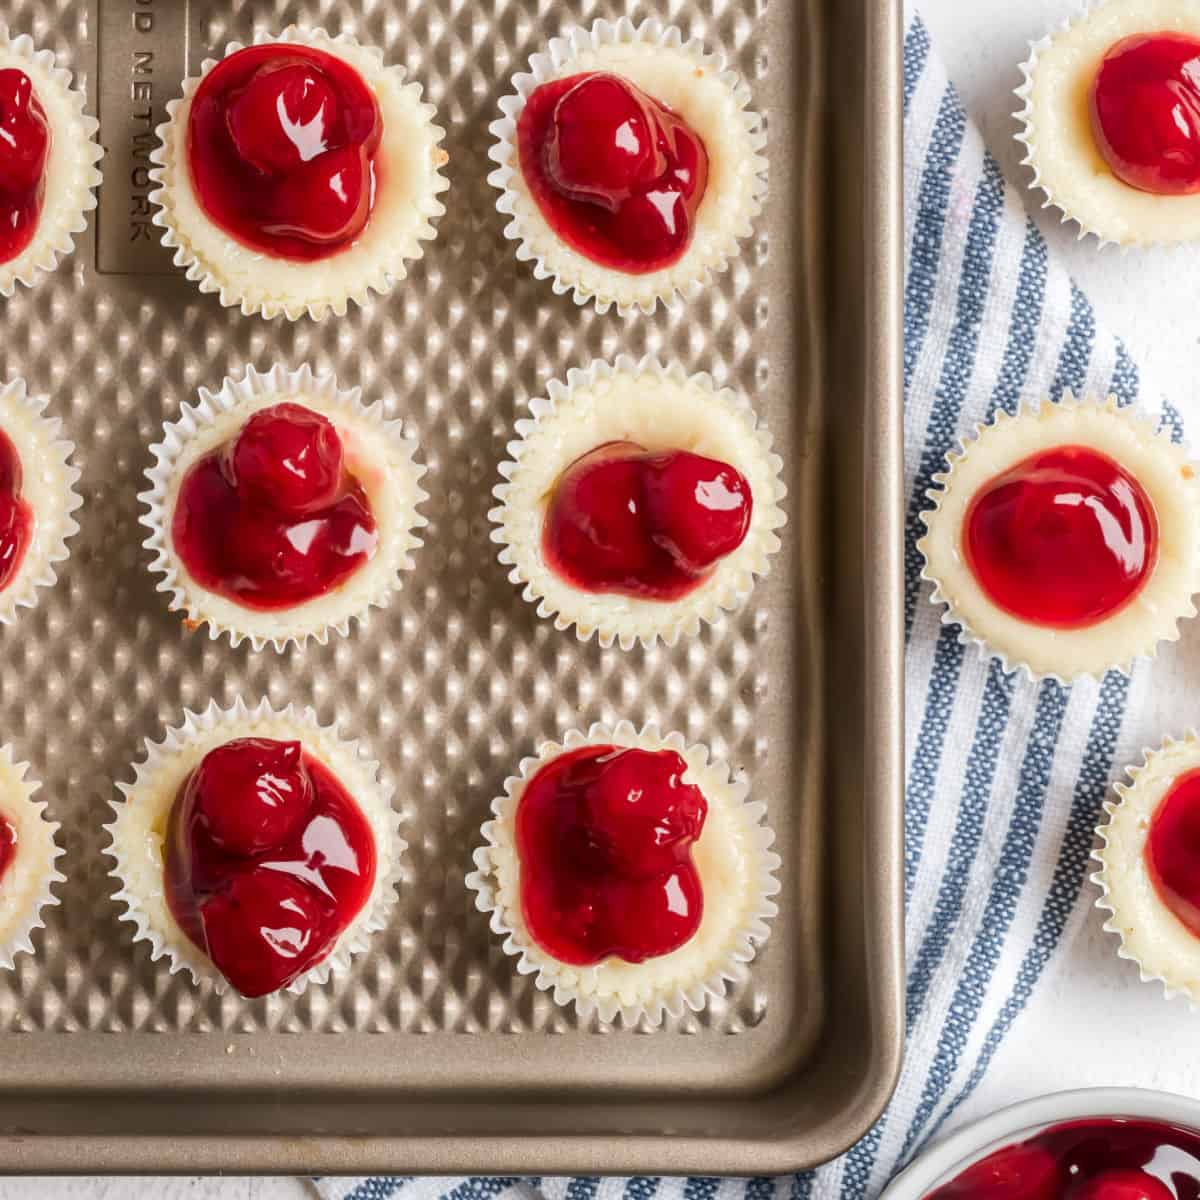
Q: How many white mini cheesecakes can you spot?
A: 12